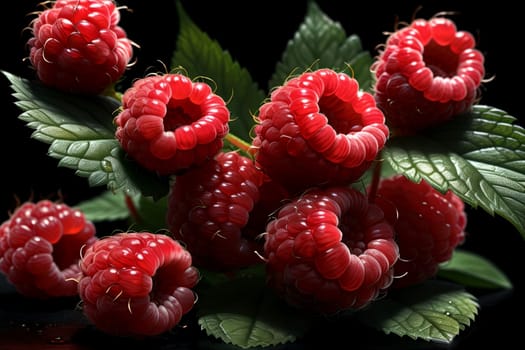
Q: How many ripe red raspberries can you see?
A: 9